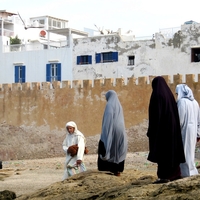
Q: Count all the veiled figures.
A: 4